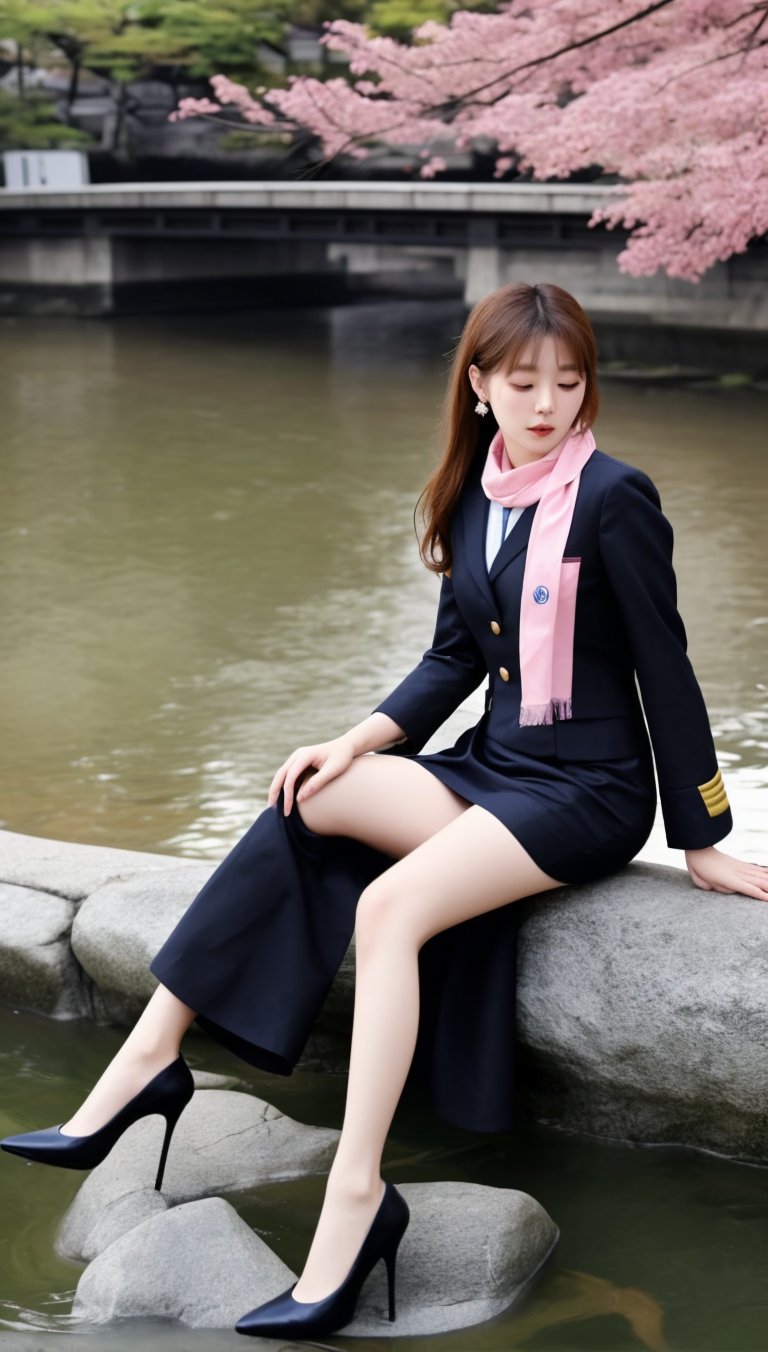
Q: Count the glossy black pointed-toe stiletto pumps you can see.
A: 2